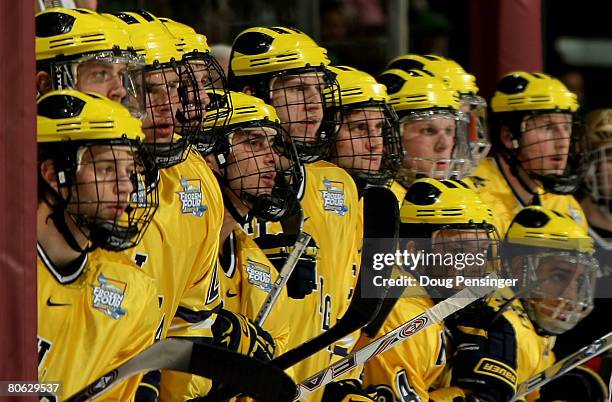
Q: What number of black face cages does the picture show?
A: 8